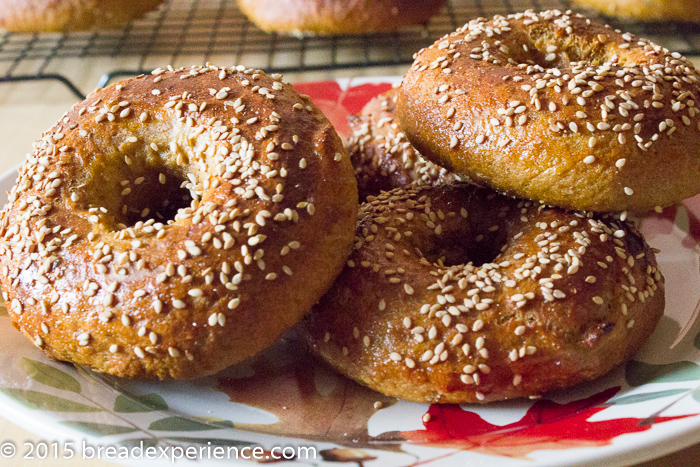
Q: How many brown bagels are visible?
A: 7